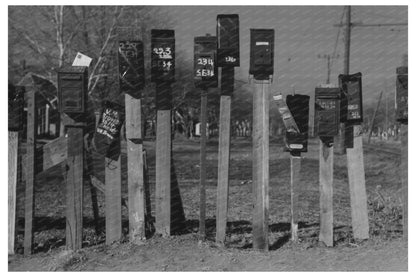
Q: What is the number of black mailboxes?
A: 12